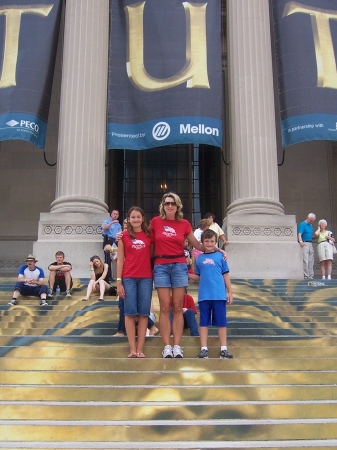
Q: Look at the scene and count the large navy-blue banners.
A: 3